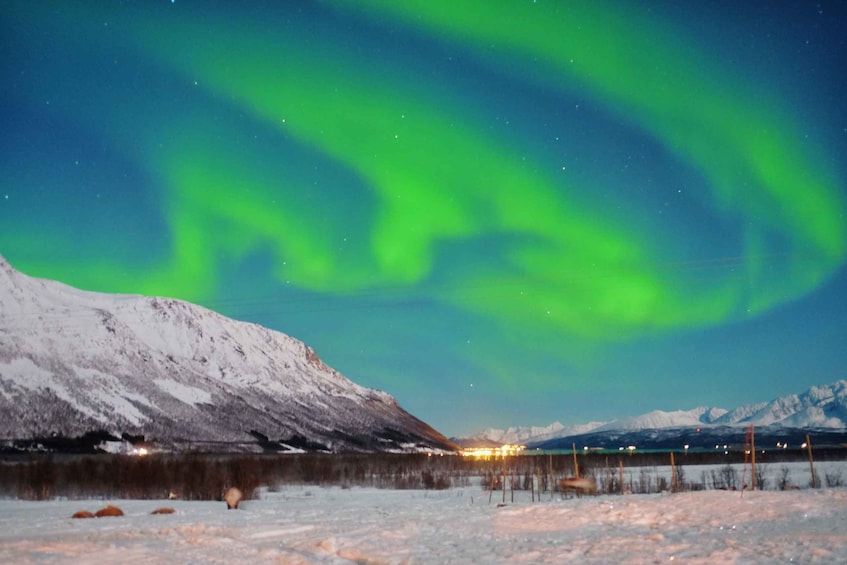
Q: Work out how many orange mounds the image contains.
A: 3